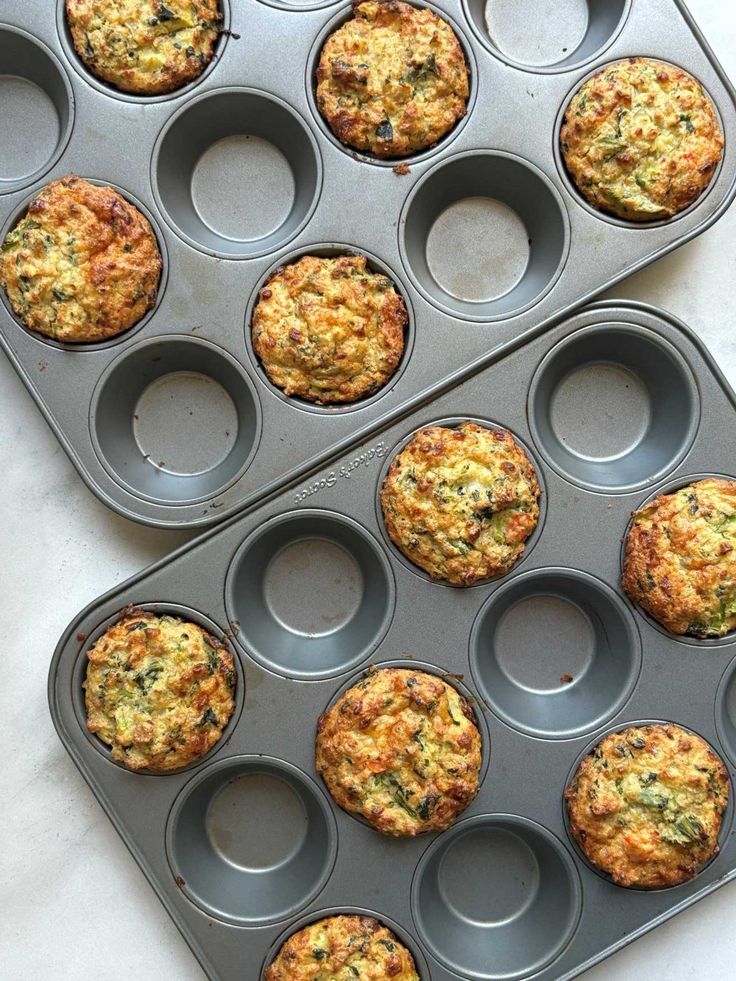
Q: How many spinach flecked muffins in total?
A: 11